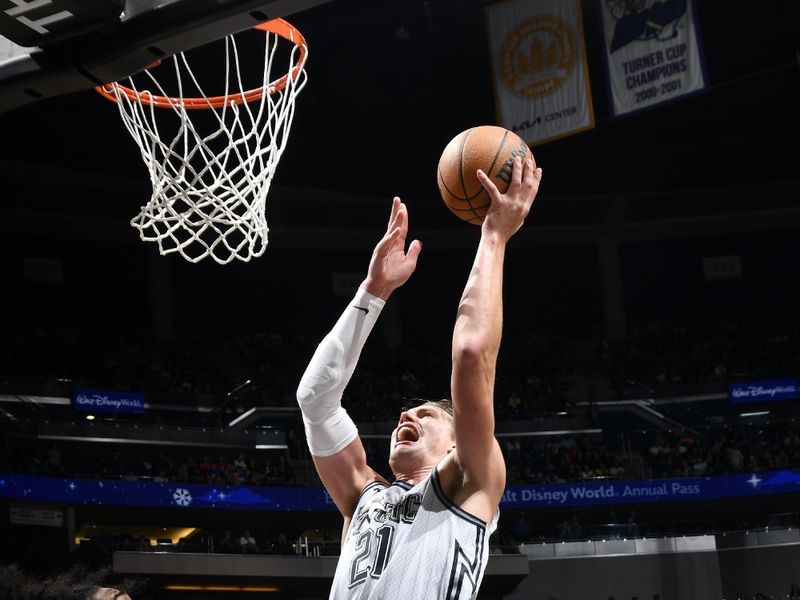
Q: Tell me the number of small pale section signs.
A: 3